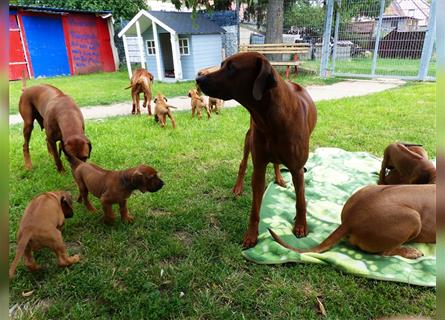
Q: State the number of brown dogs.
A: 10